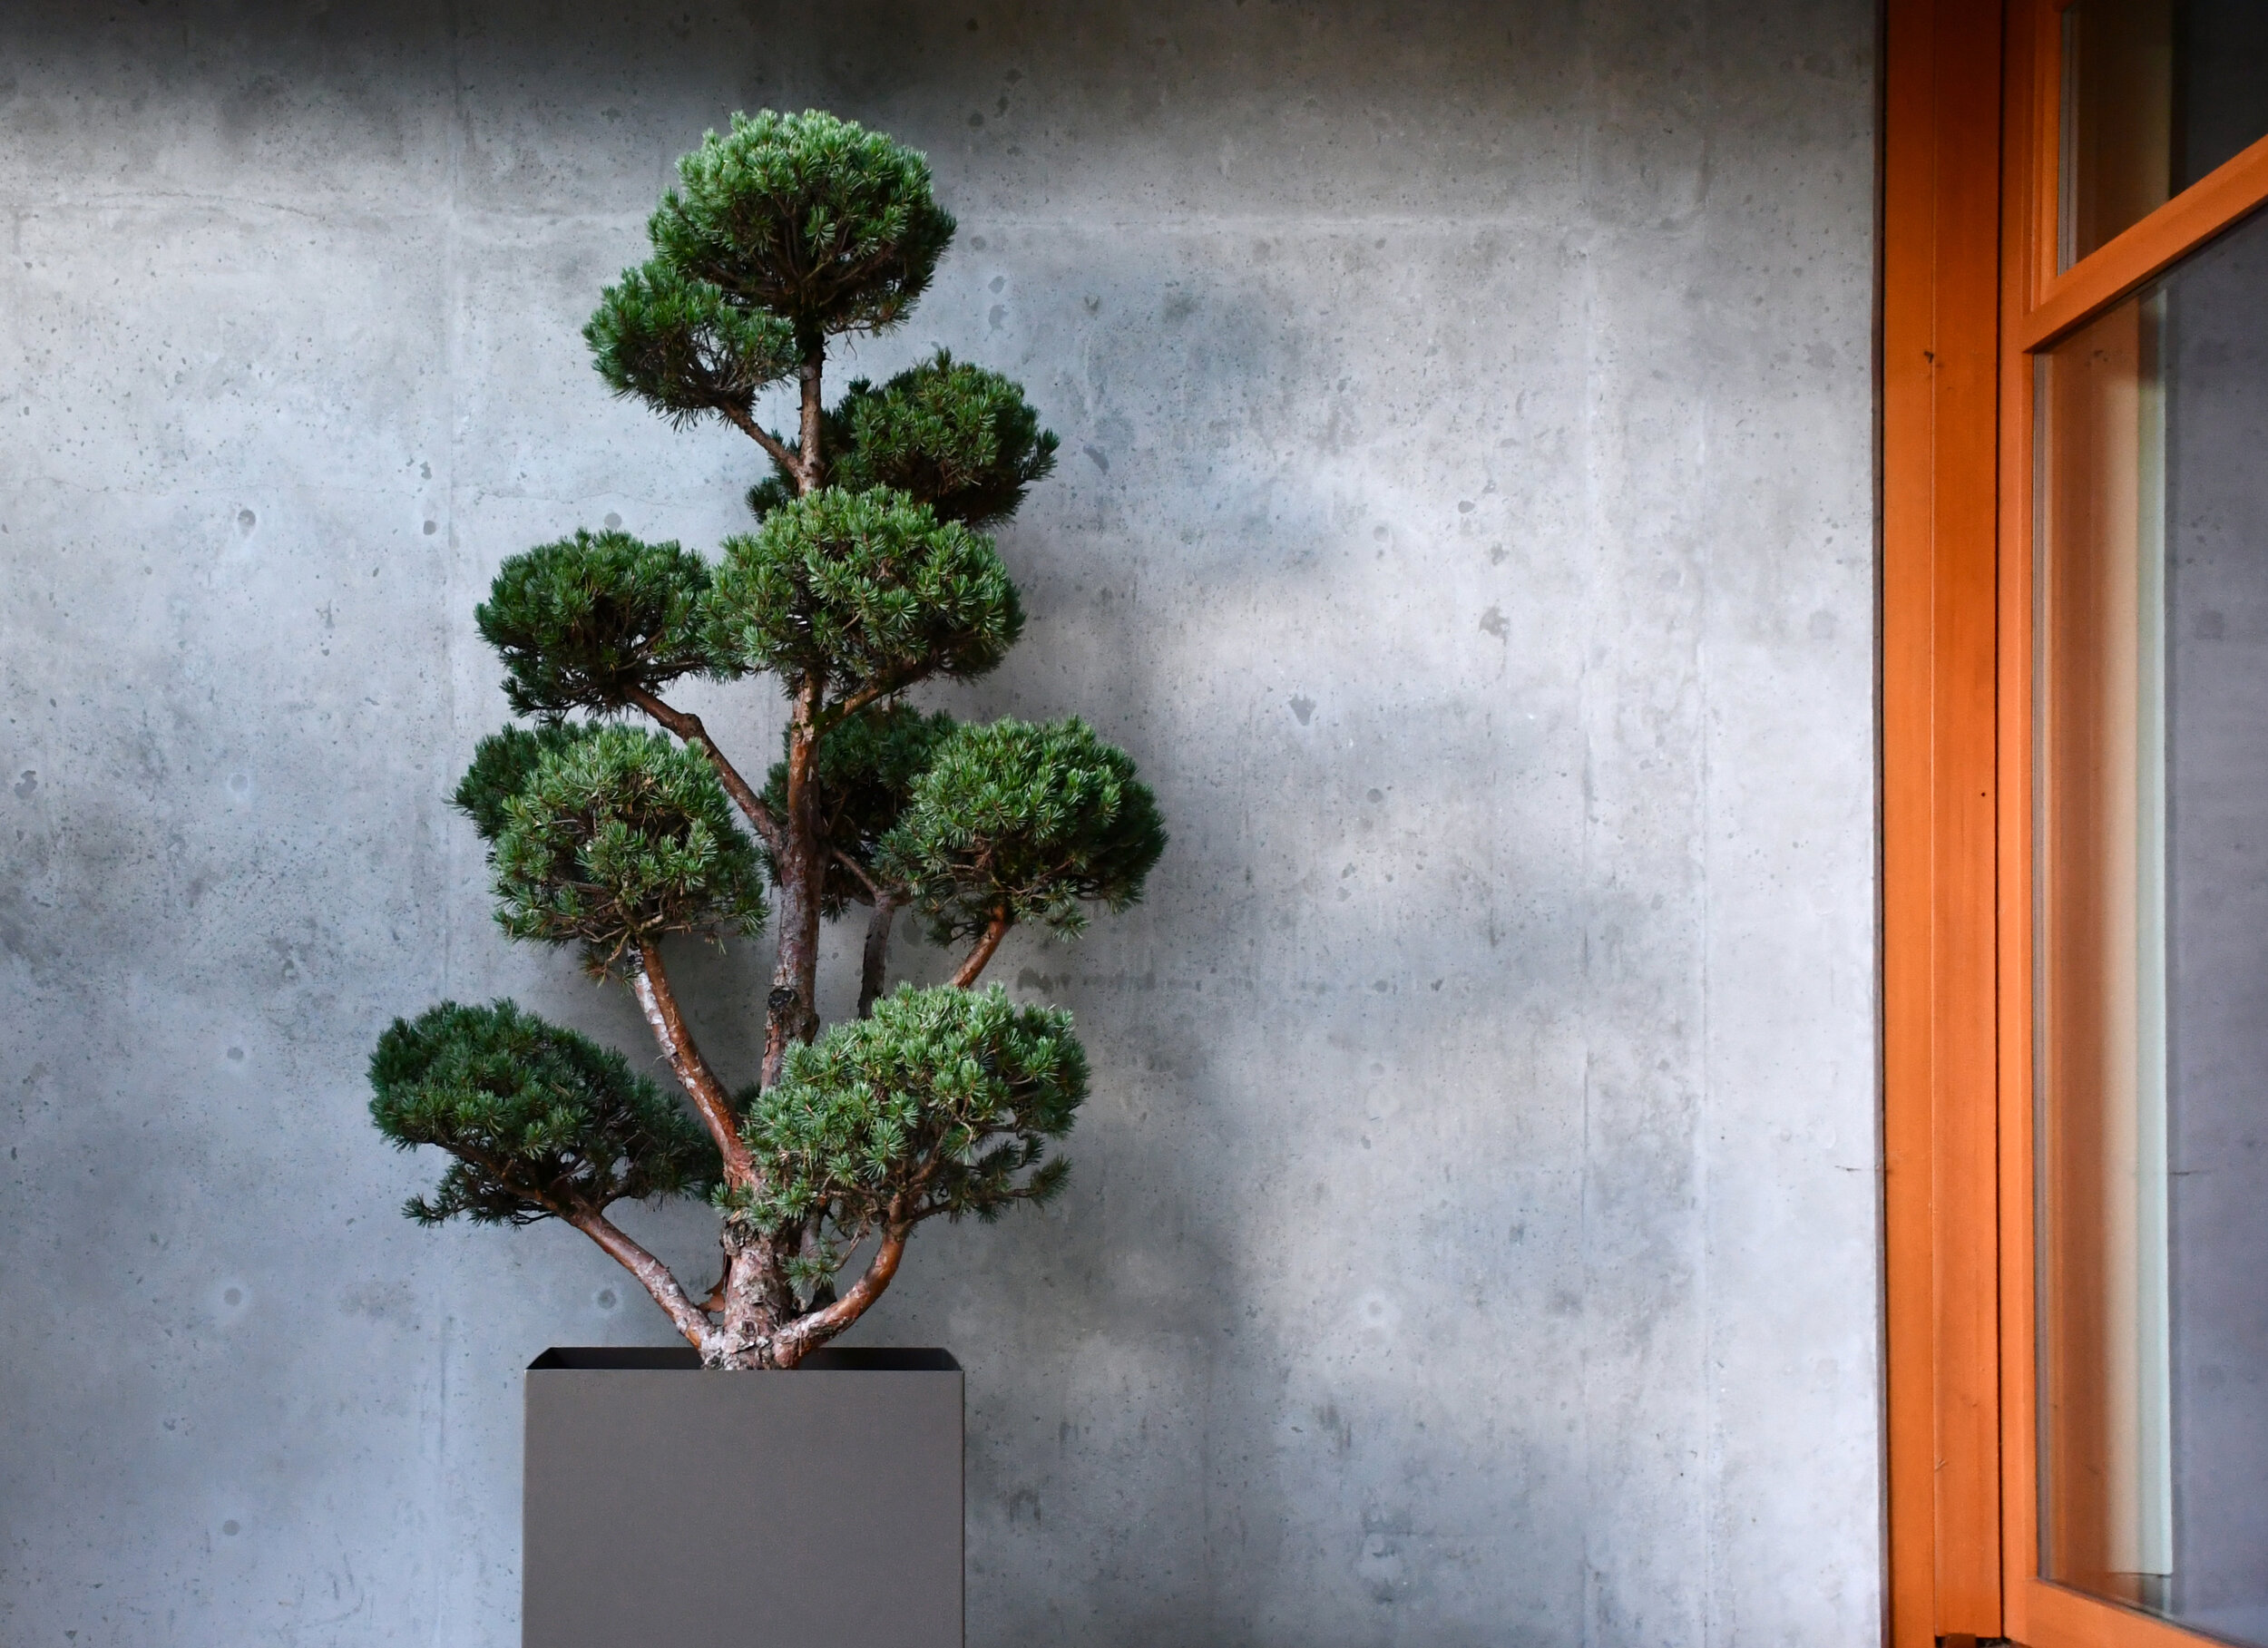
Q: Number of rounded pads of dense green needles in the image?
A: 11